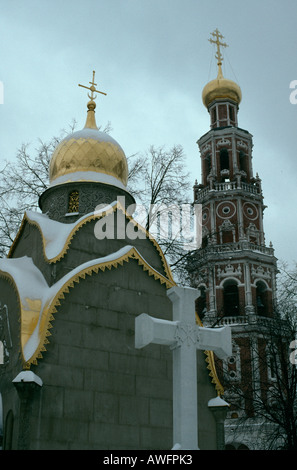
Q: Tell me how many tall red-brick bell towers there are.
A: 1